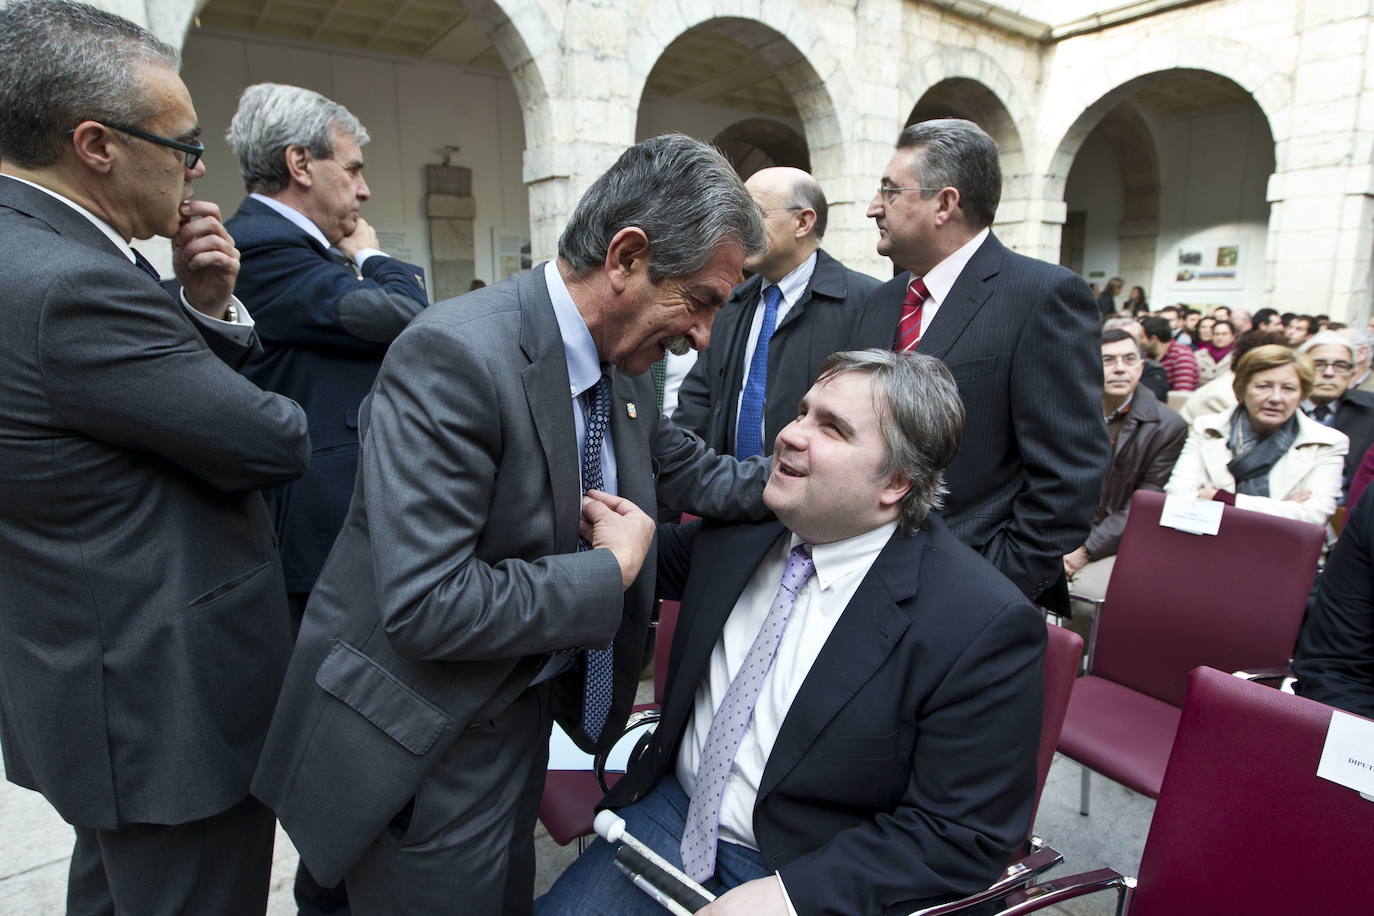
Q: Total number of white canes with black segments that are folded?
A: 1